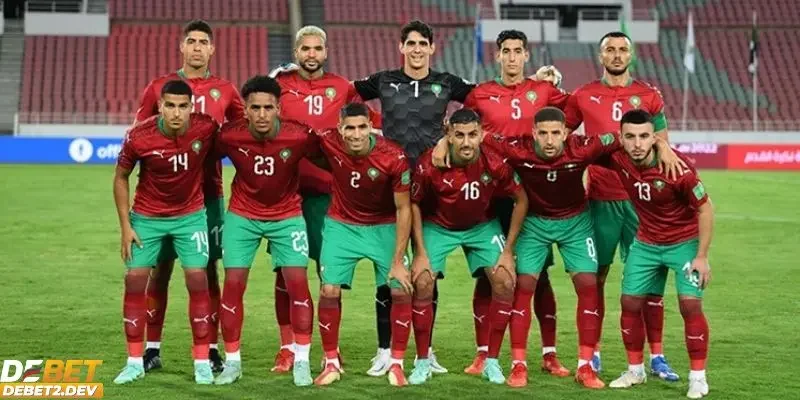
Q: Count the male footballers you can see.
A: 11